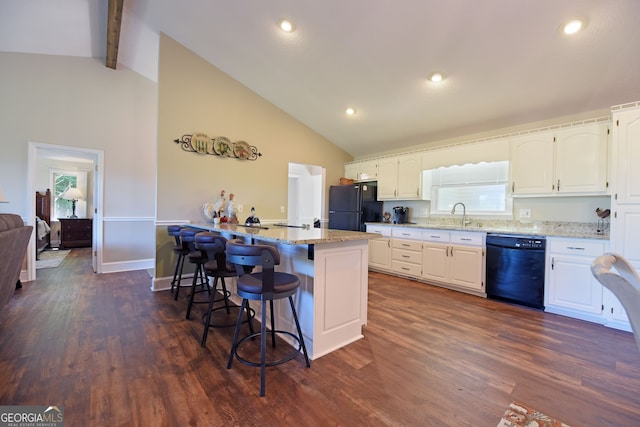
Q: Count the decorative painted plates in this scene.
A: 3